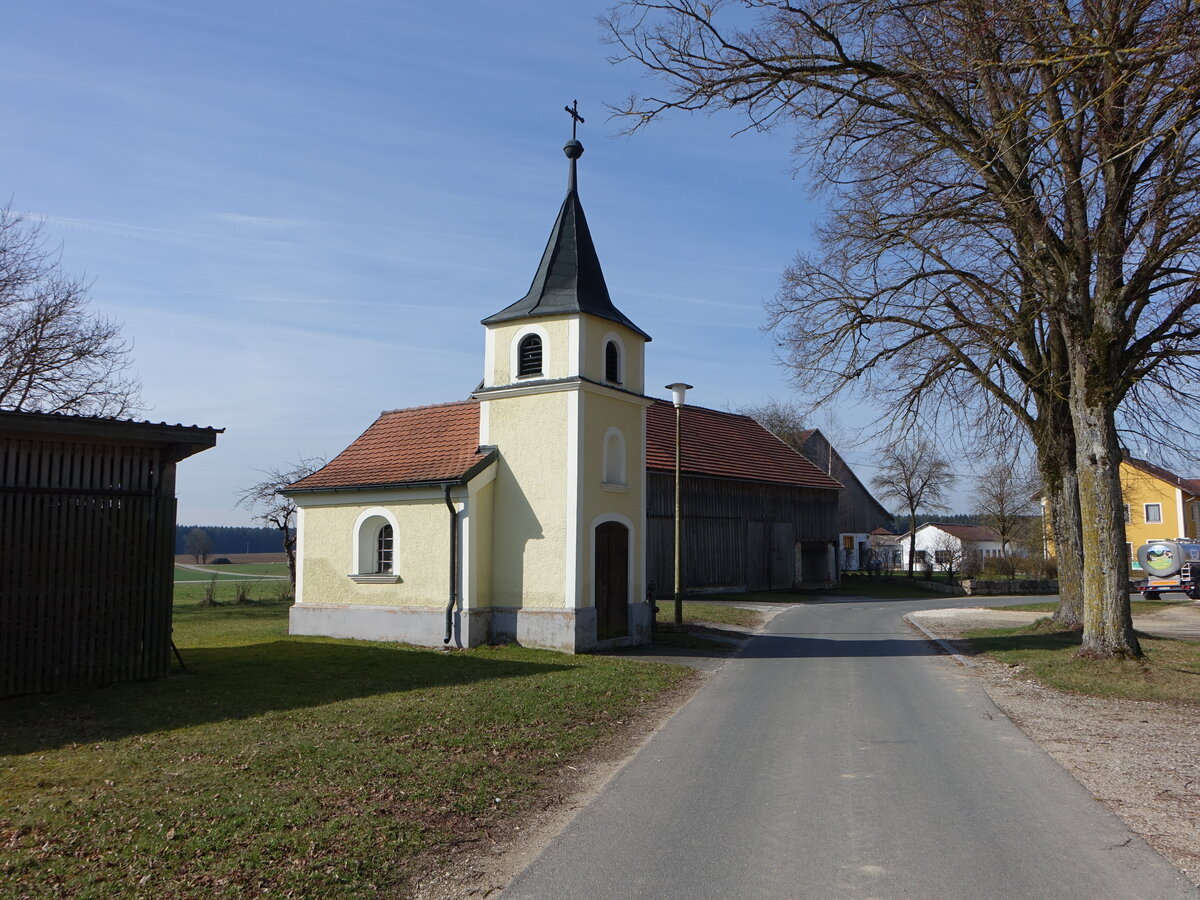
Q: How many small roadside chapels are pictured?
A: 1